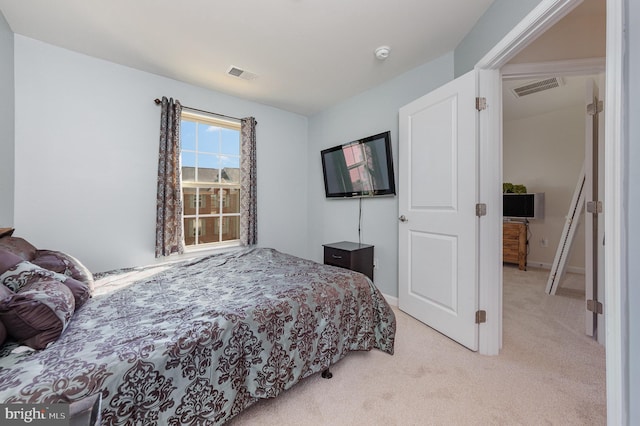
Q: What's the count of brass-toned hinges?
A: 6